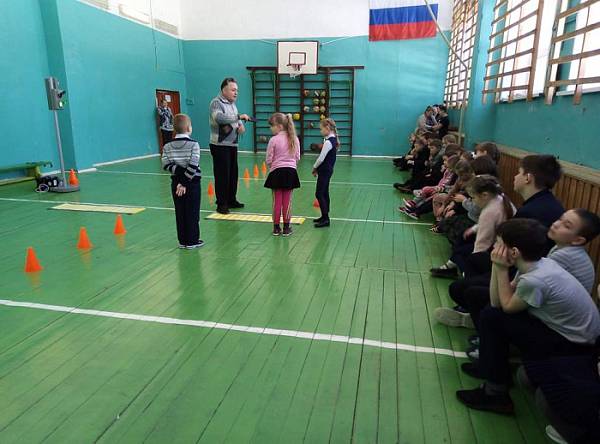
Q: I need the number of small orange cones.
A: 9